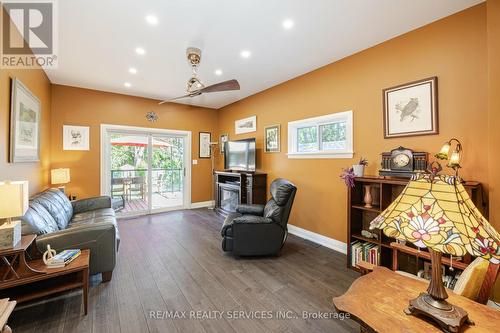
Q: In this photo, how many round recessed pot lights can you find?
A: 7